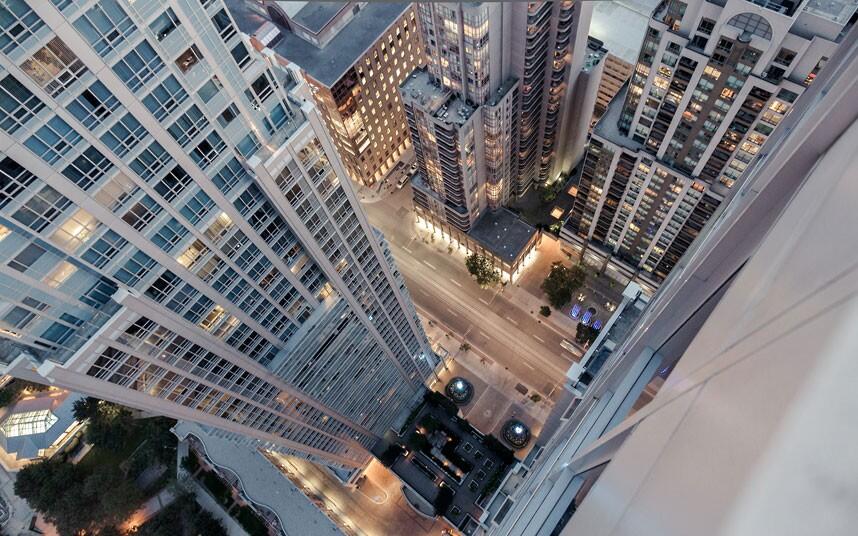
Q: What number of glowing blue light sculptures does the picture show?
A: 3